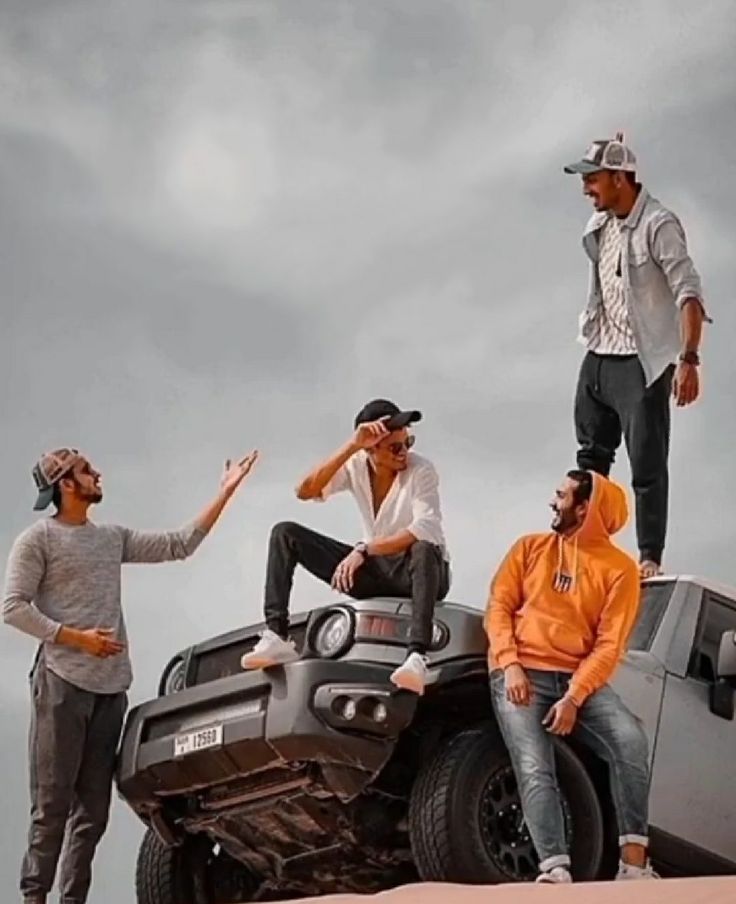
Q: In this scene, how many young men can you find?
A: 4